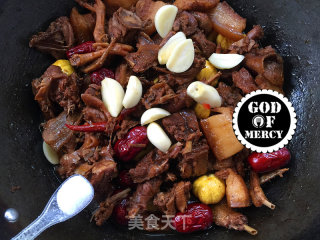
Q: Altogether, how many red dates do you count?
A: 7